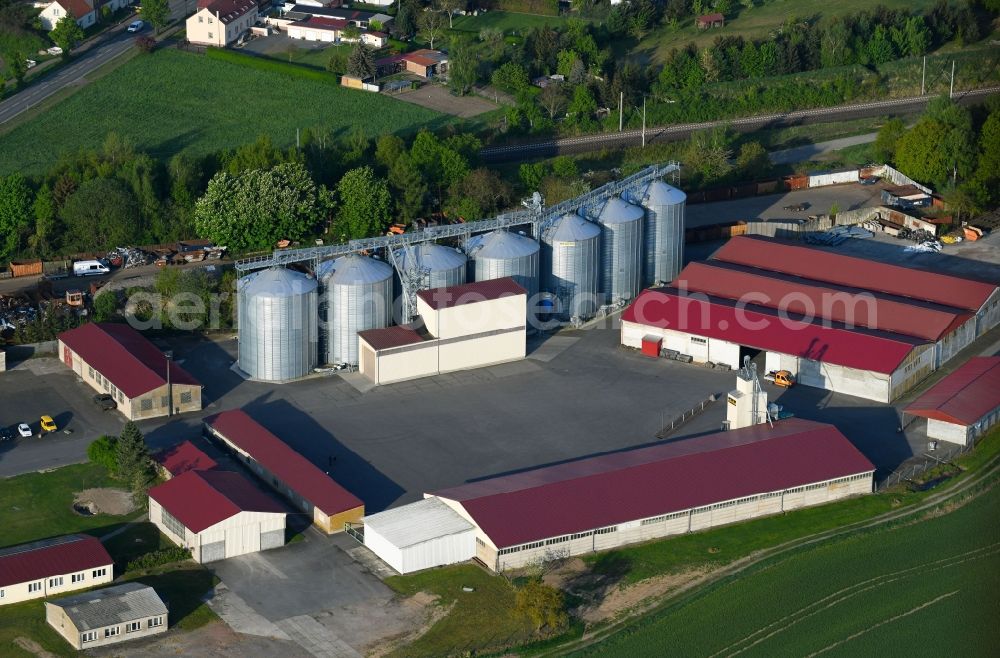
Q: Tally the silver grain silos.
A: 7